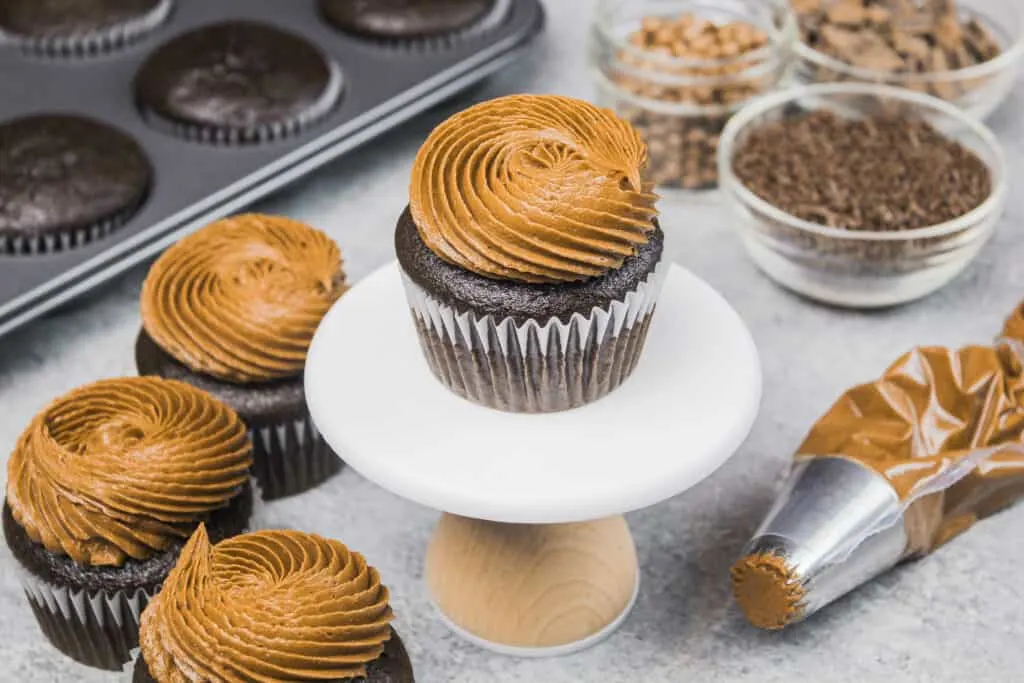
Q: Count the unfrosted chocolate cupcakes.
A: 4